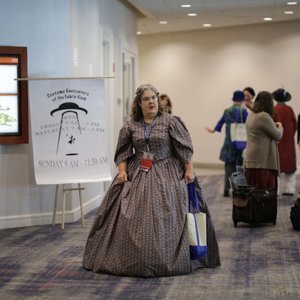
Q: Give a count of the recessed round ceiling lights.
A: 8